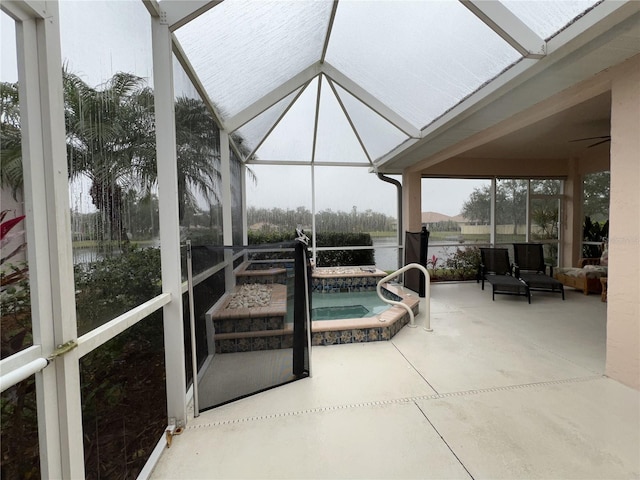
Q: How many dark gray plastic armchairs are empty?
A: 2